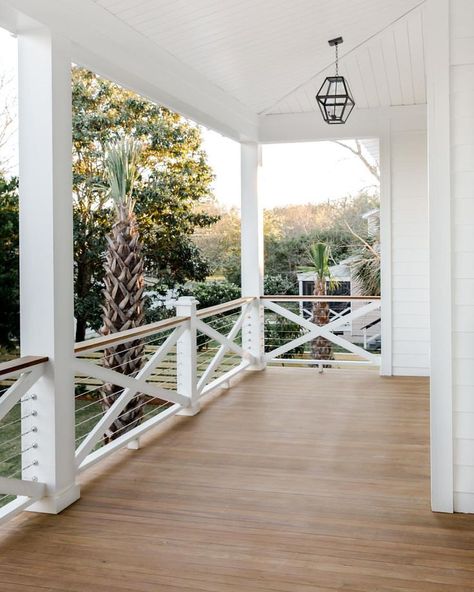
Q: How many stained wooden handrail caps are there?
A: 4